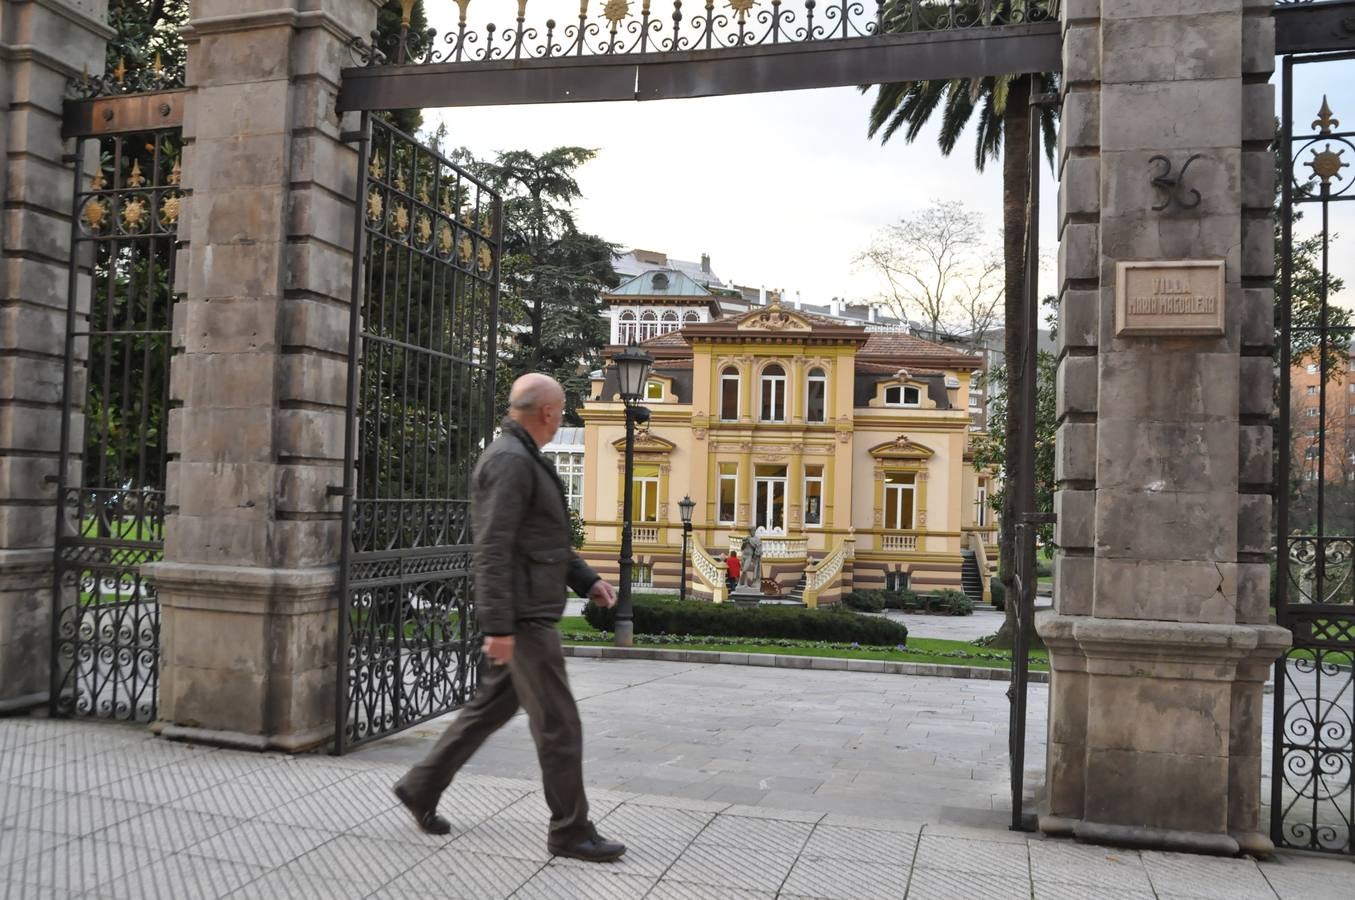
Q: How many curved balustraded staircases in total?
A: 2